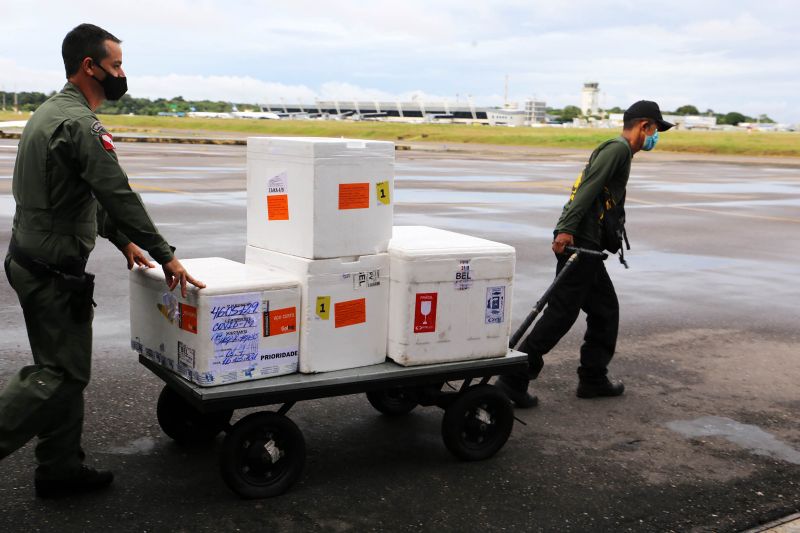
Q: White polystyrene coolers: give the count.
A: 4